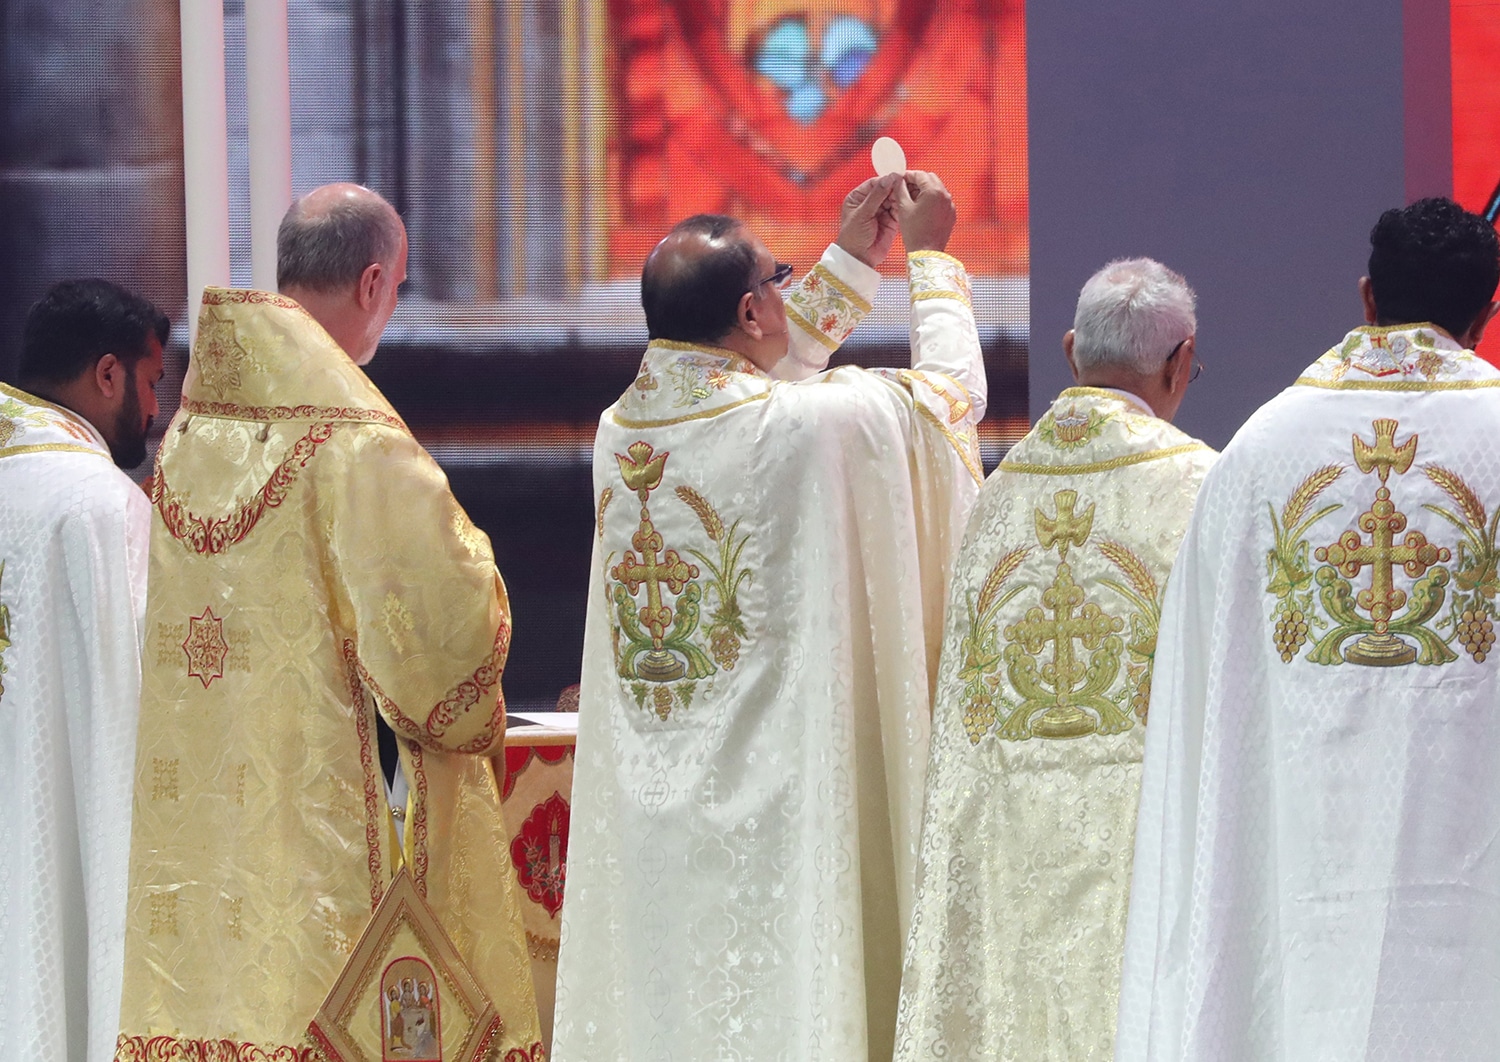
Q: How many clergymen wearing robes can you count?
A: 5